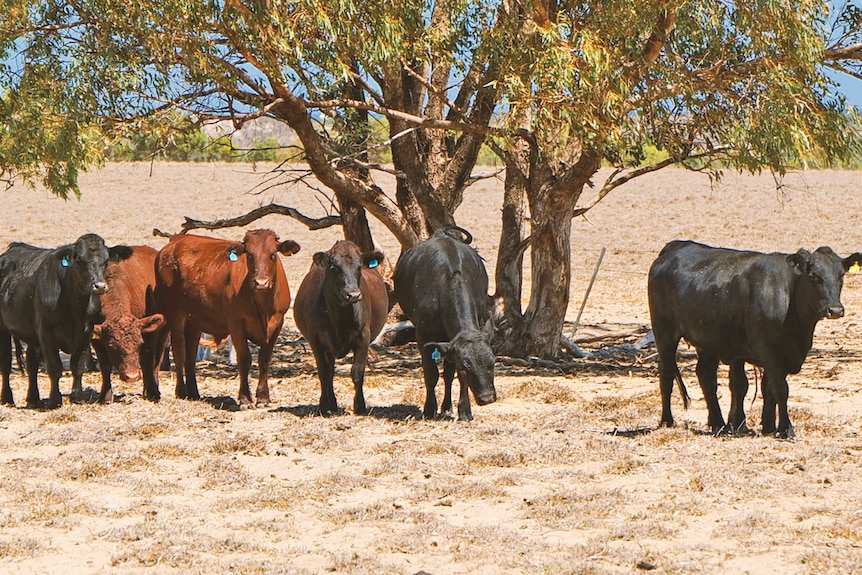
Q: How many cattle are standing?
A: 6